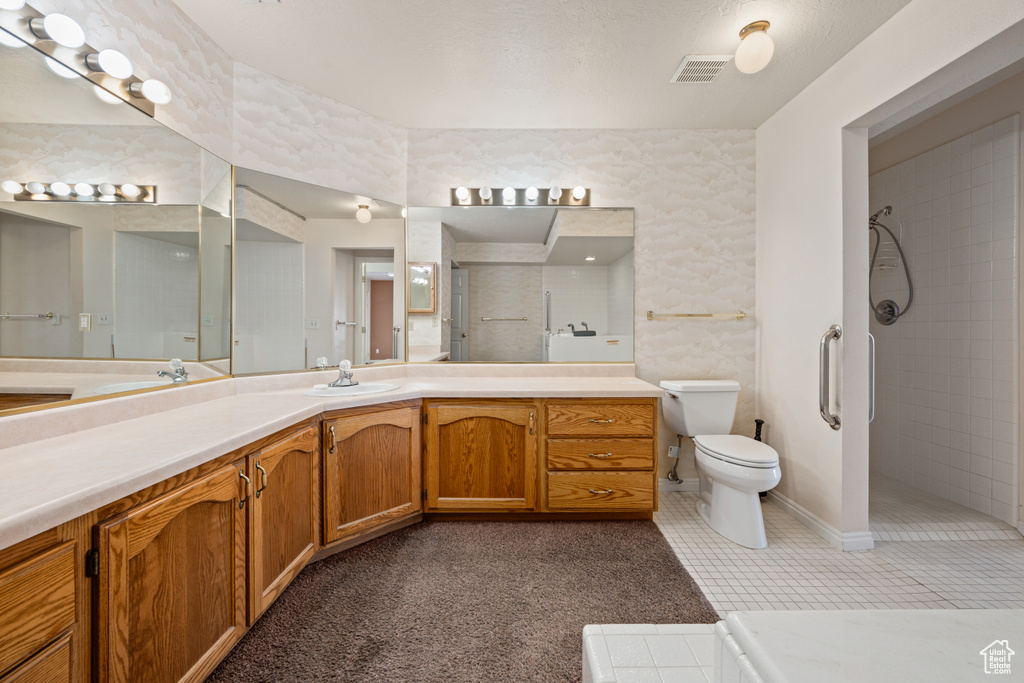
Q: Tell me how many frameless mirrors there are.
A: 3